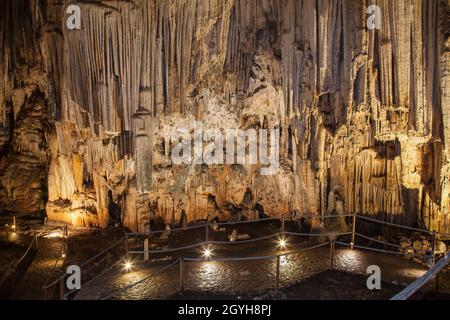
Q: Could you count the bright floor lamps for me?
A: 3